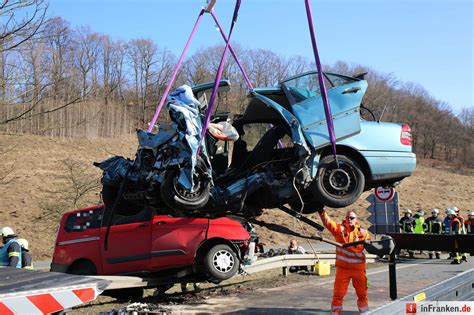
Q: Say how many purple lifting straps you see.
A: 4